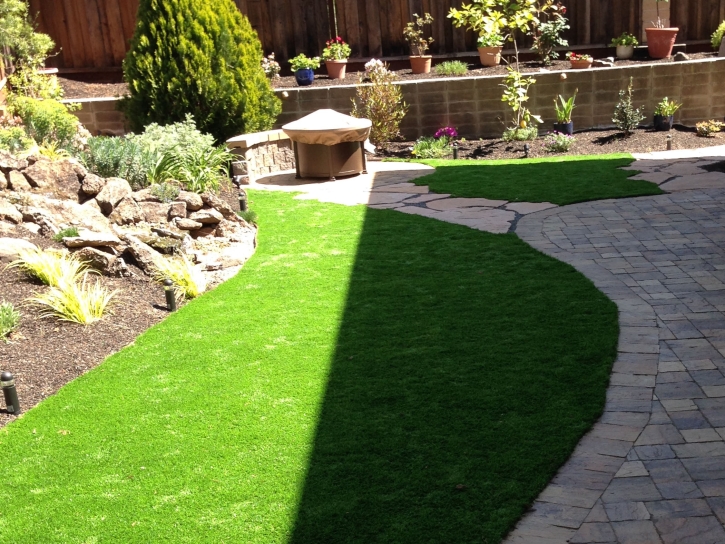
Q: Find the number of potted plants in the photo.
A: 9